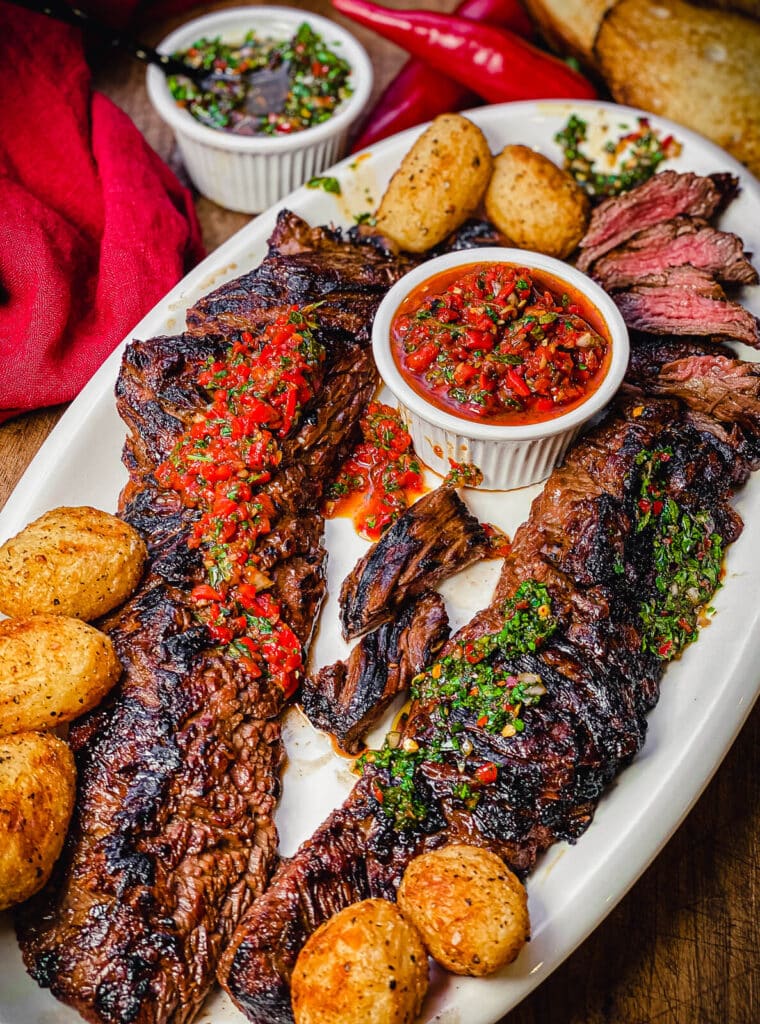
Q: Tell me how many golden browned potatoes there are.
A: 7